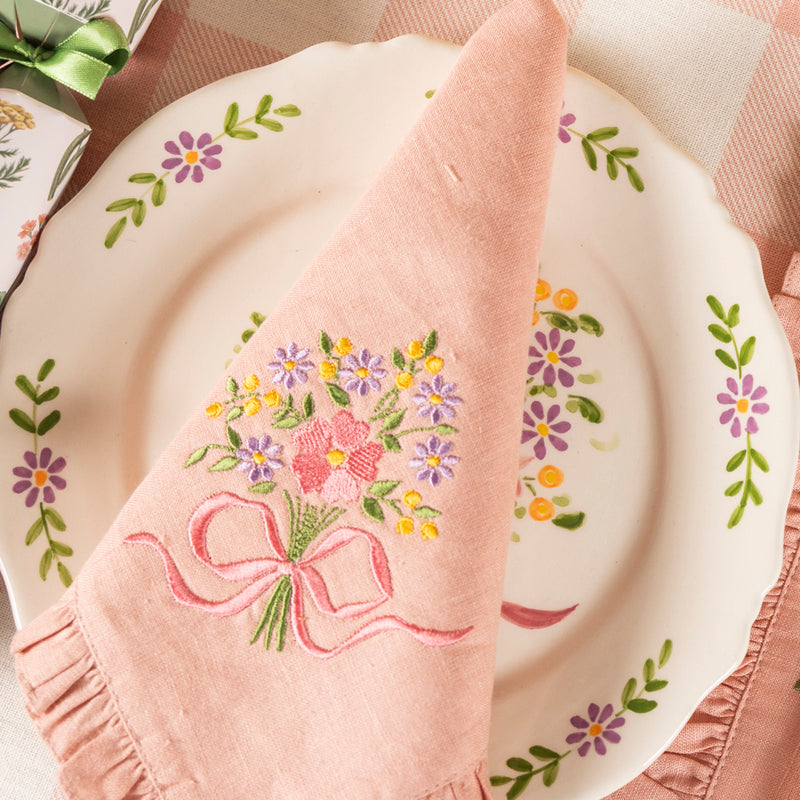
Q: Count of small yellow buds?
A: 12